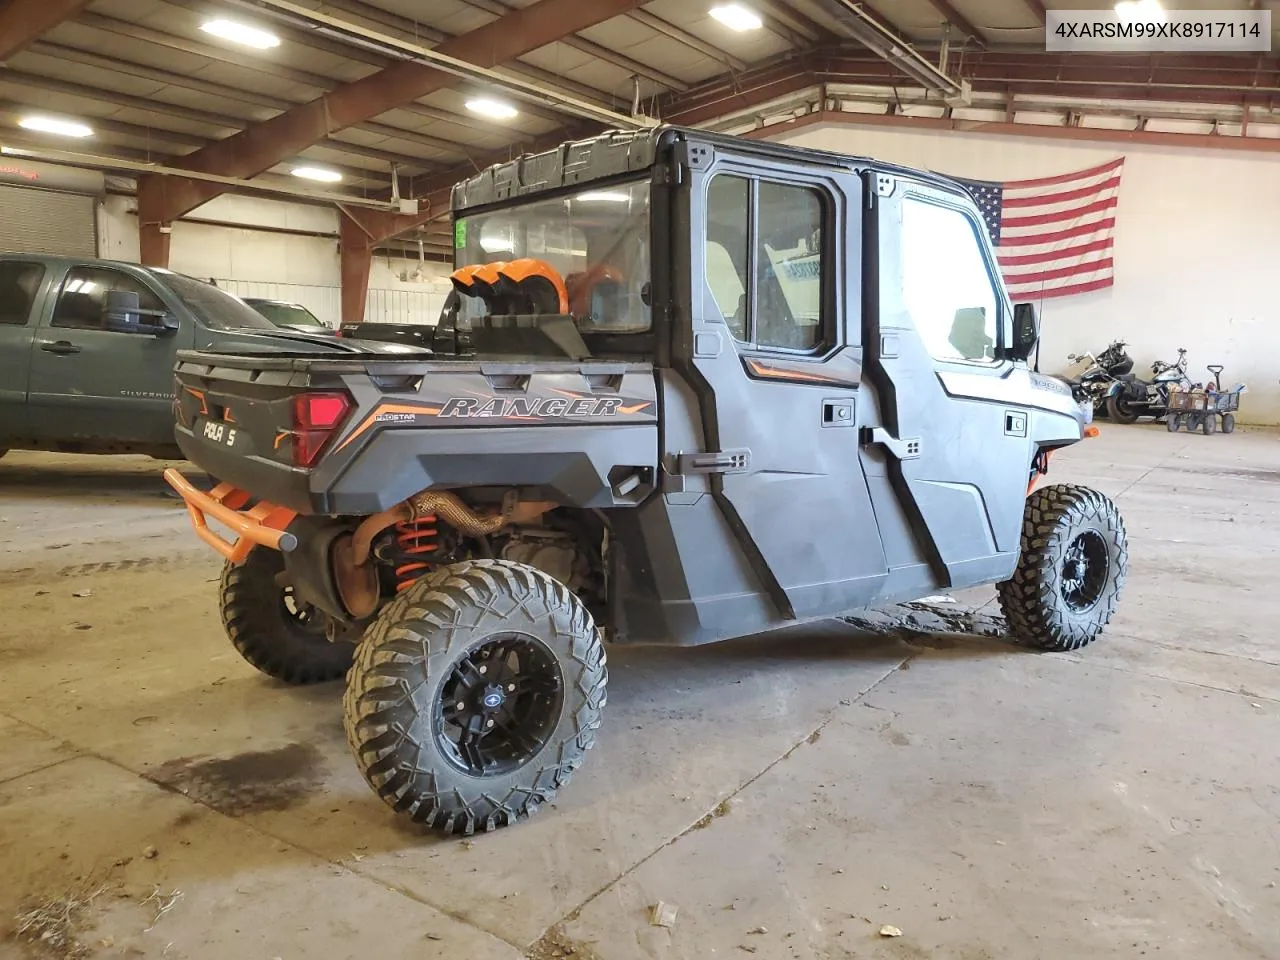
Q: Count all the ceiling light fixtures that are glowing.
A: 6